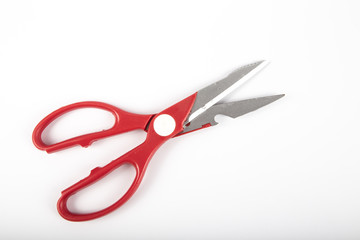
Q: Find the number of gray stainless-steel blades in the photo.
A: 2